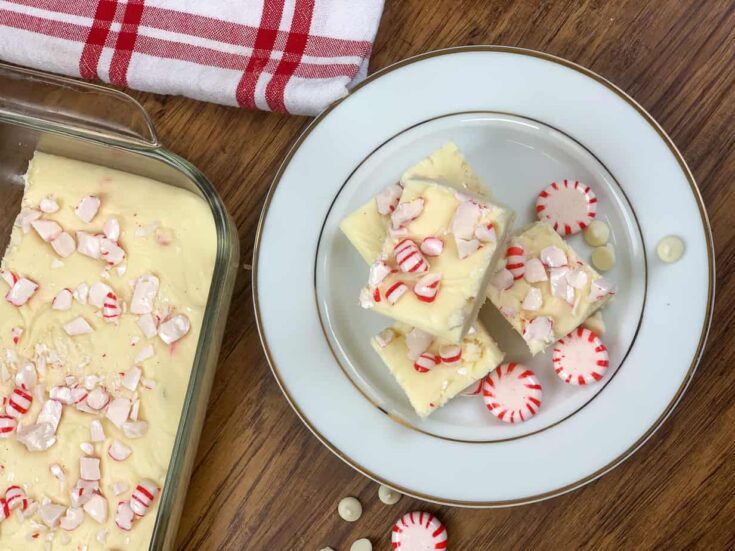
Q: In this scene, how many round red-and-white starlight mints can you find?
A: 4